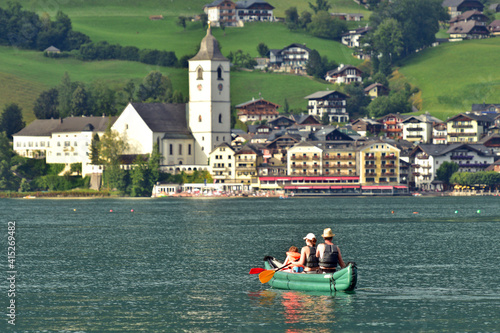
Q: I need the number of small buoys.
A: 7